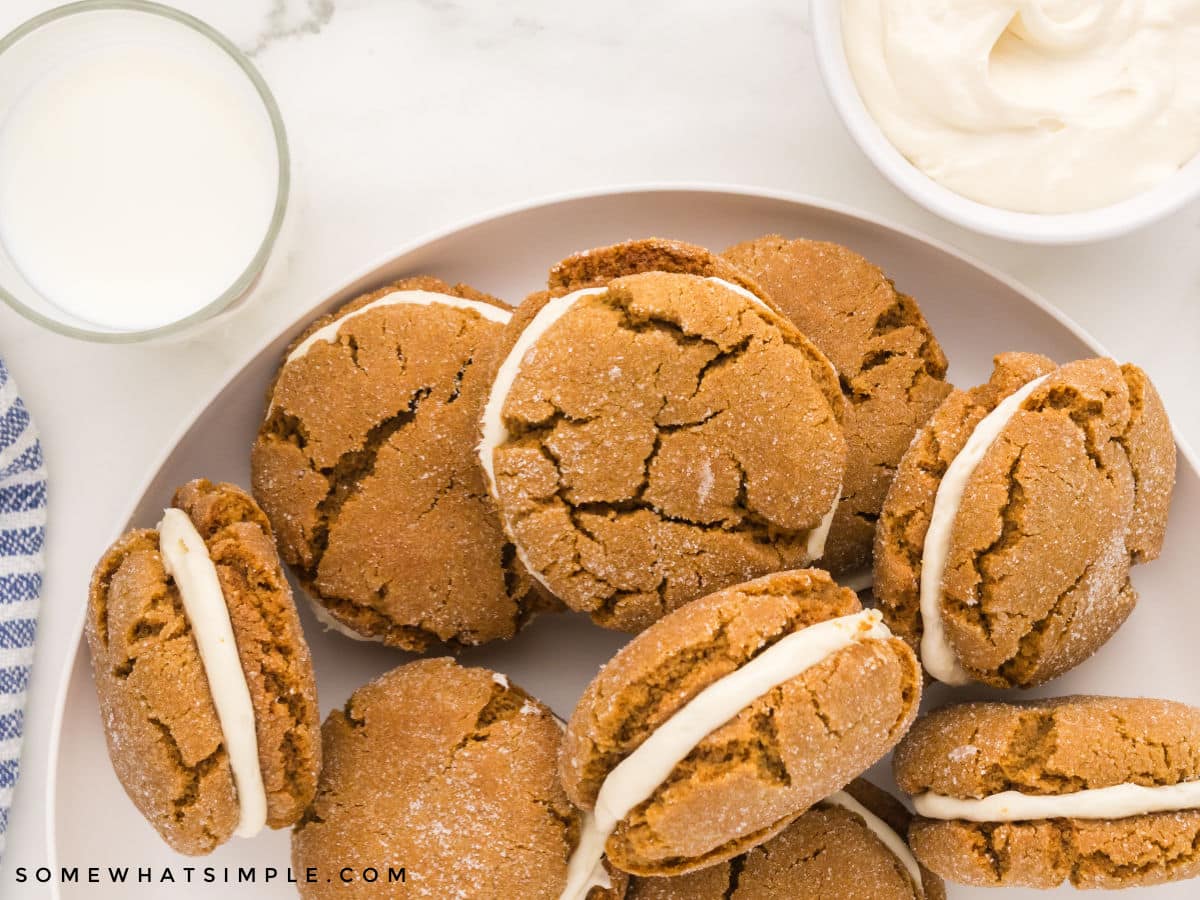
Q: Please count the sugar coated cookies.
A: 9